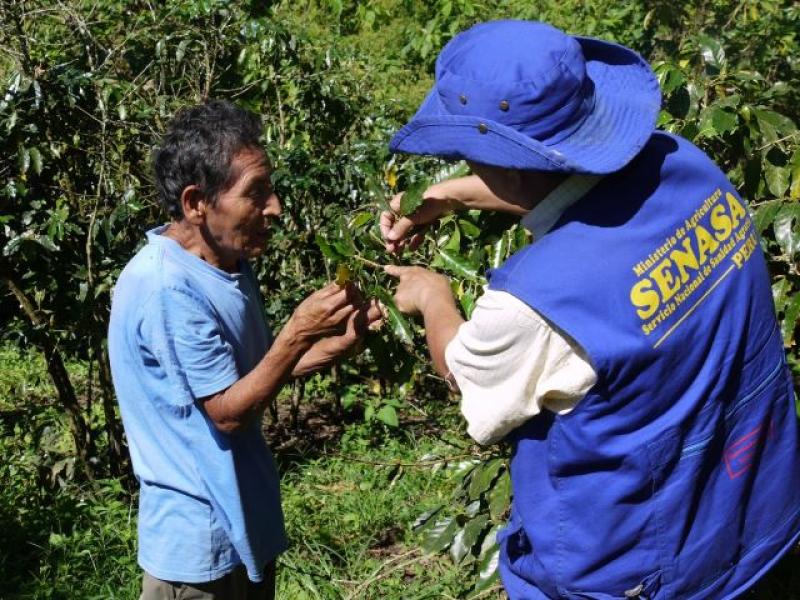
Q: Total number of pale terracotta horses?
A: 0